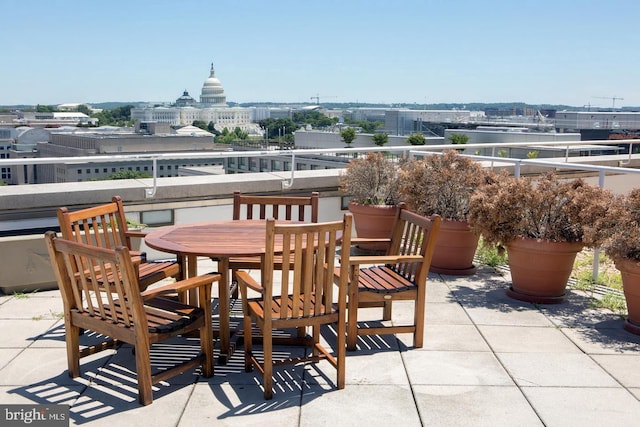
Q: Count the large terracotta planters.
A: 4